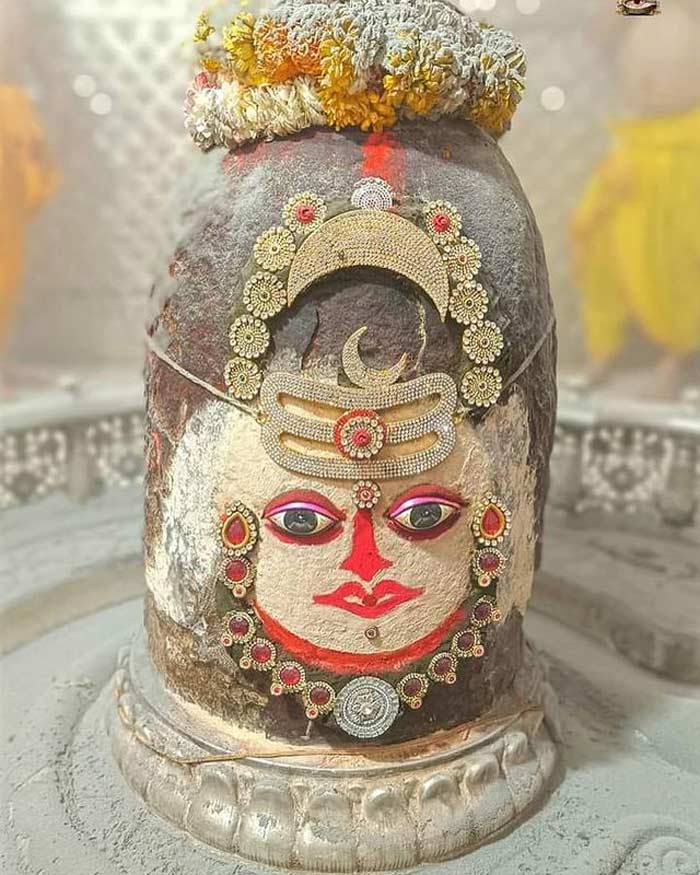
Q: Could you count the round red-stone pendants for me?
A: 10